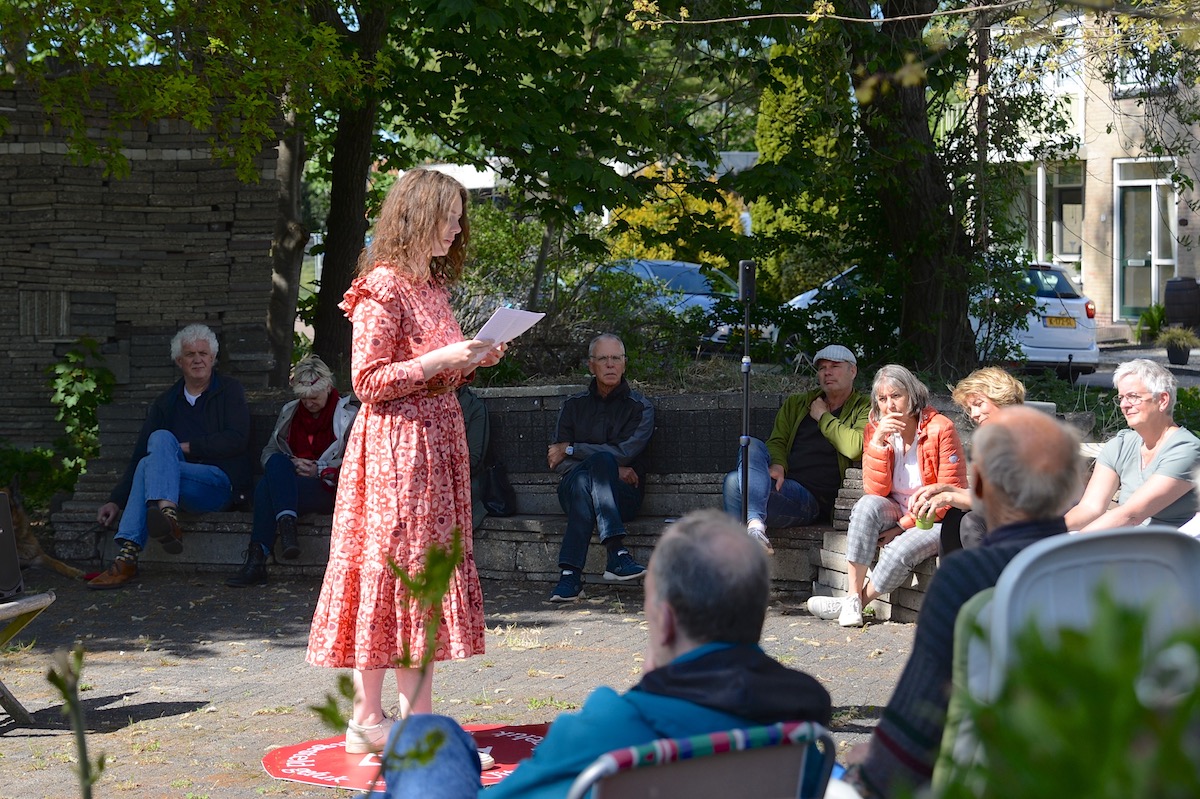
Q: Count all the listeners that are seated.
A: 10